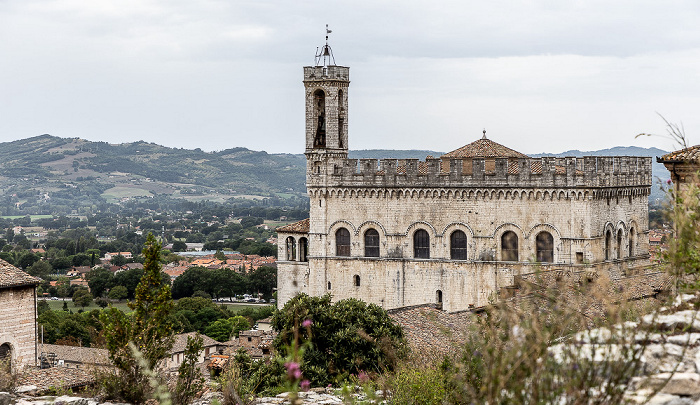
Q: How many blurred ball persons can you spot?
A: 0